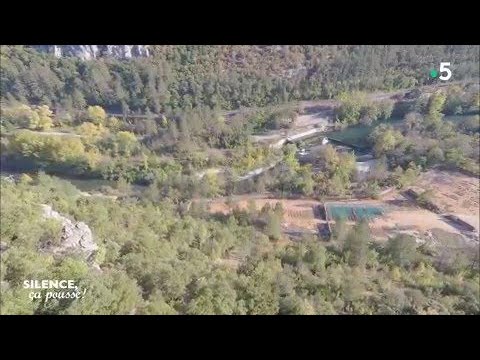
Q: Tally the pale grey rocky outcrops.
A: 2